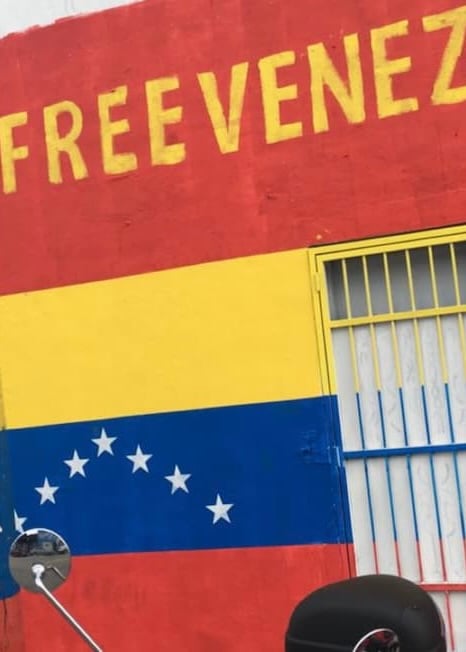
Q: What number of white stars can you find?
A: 7